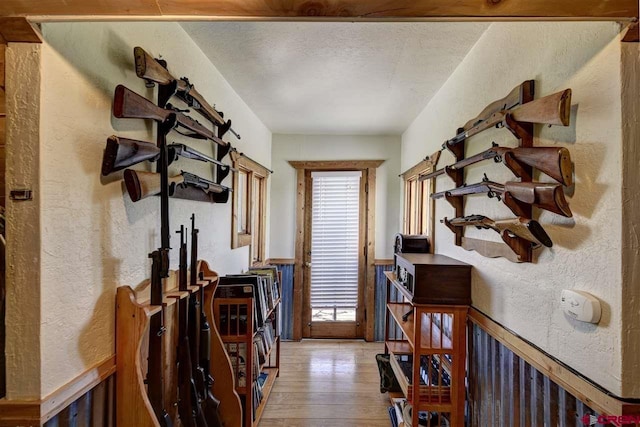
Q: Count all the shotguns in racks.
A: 12